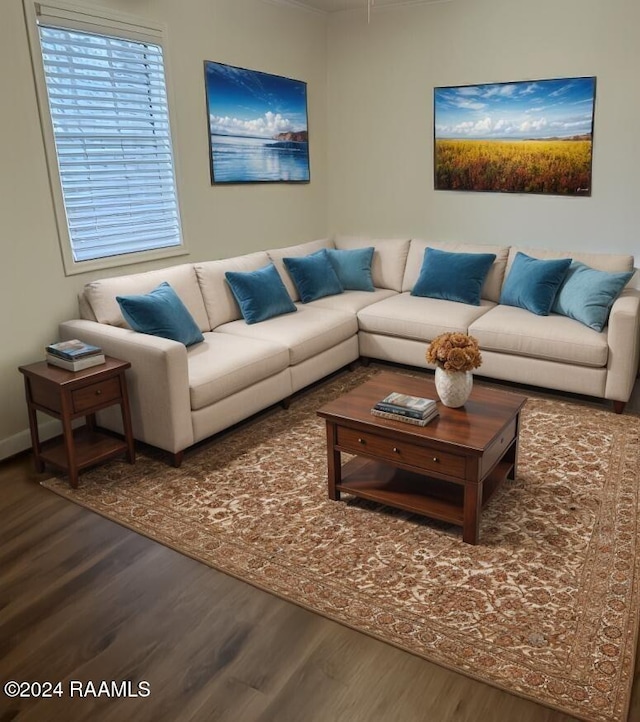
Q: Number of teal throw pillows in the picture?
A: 7